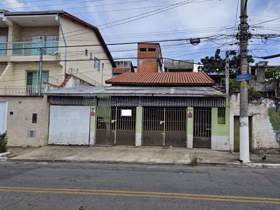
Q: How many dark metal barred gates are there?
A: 3